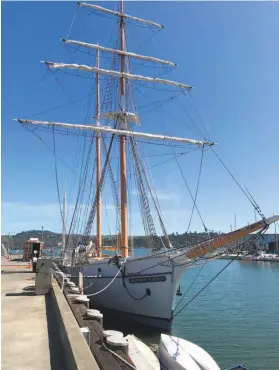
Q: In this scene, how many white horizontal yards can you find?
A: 4